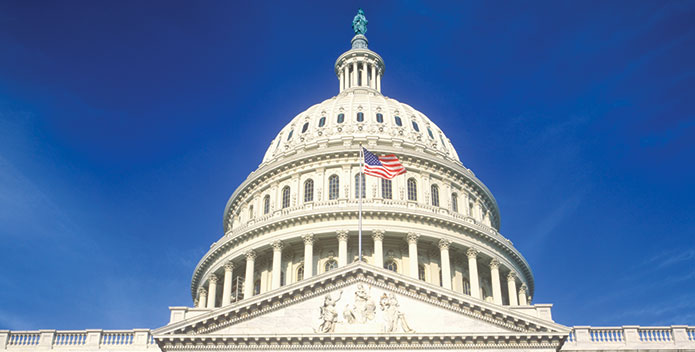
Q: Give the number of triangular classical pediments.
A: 1